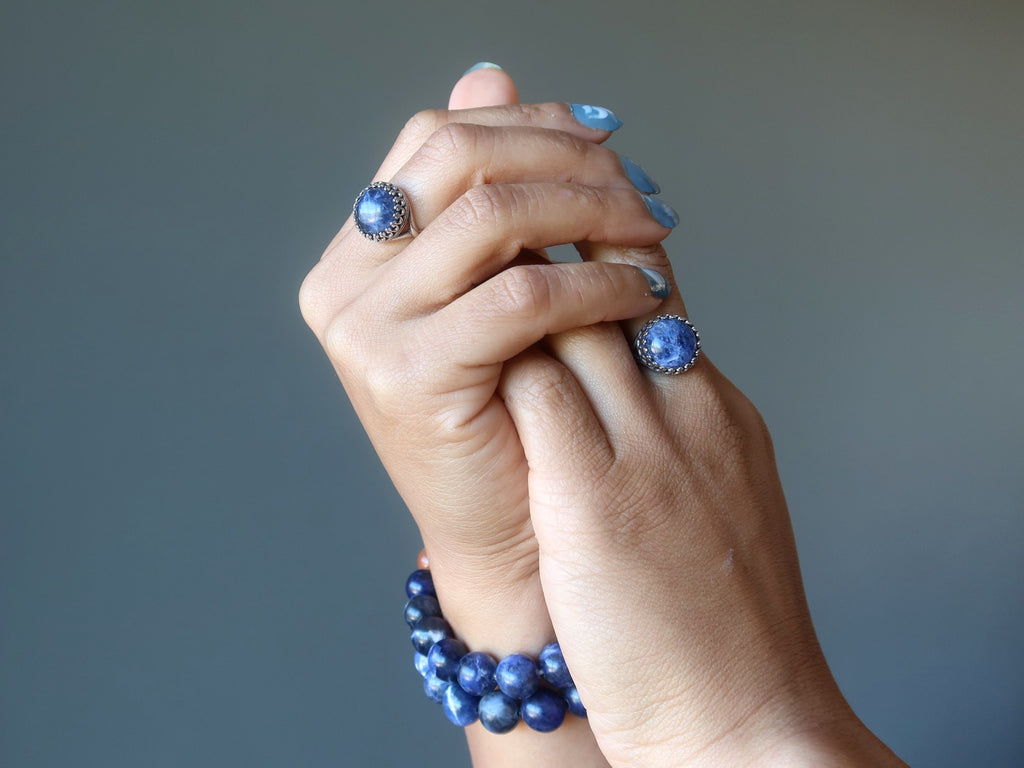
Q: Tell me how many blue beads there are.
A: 13